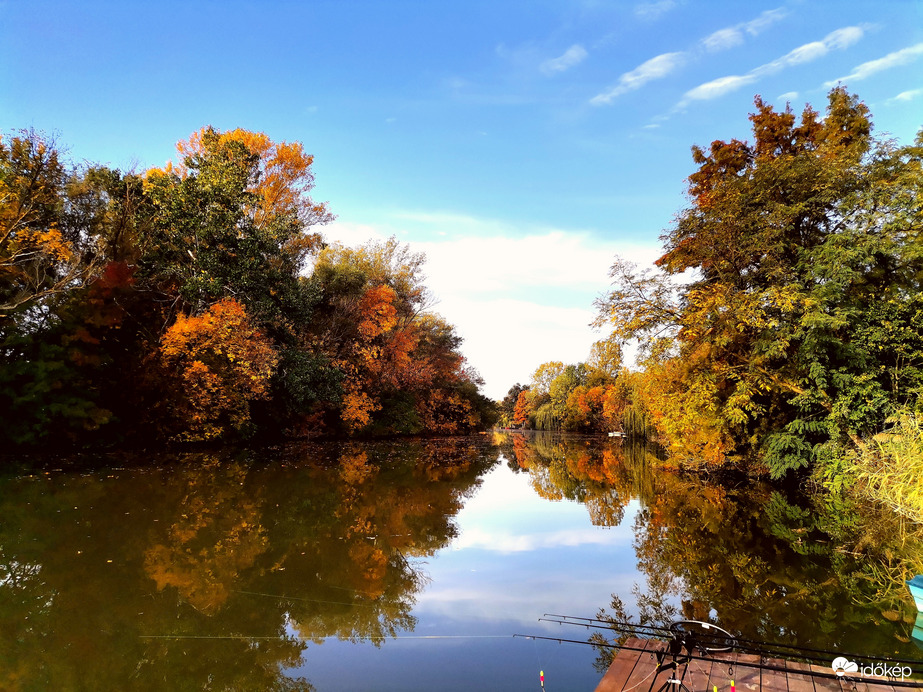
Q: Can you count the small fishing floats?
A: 3